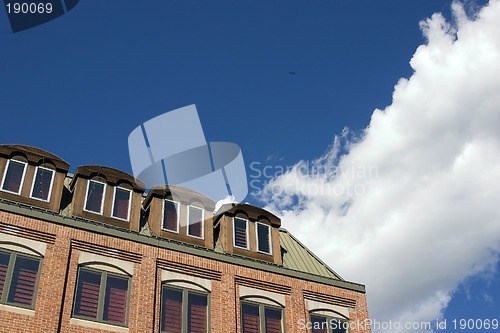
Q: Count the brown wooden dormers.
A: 4